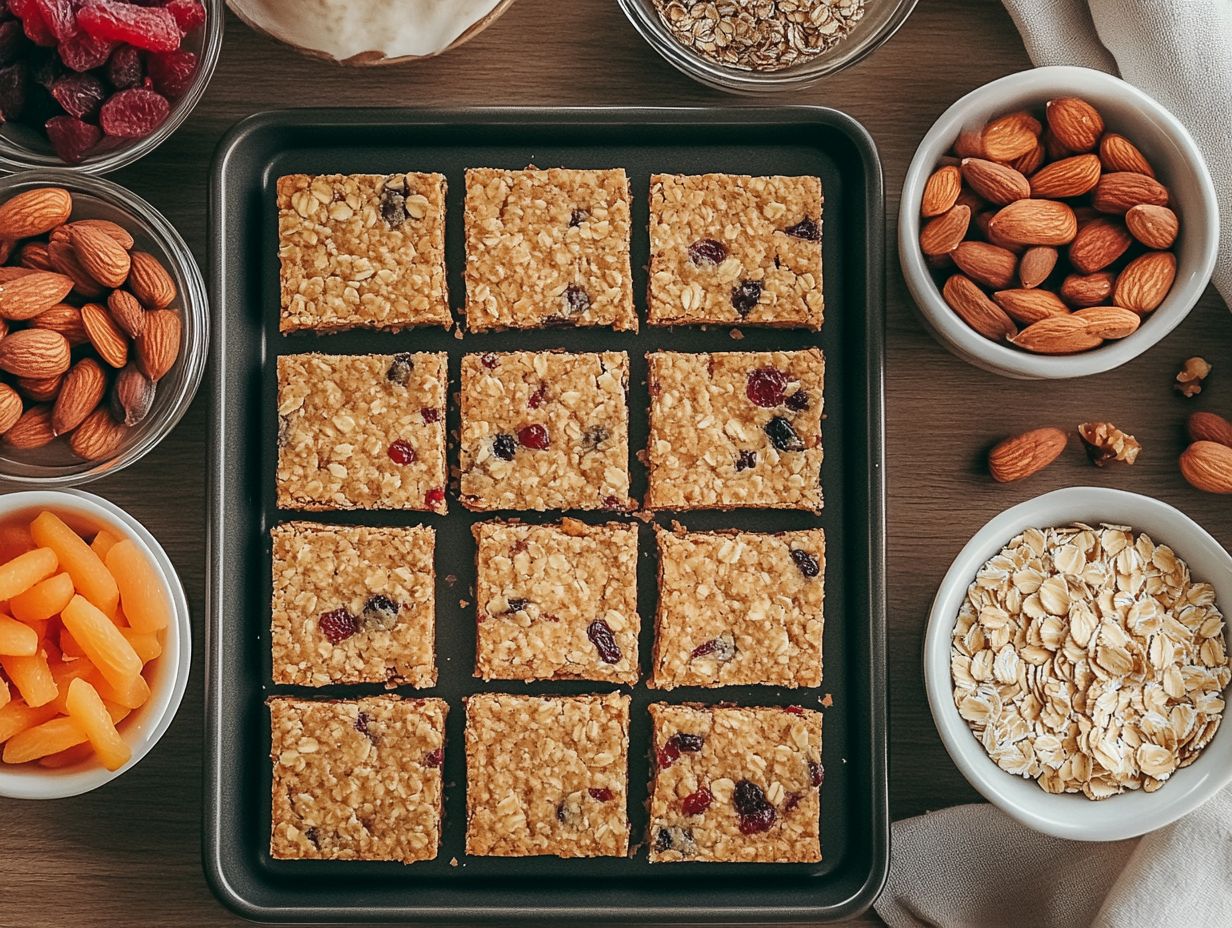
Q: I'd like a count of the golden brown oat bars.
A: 12